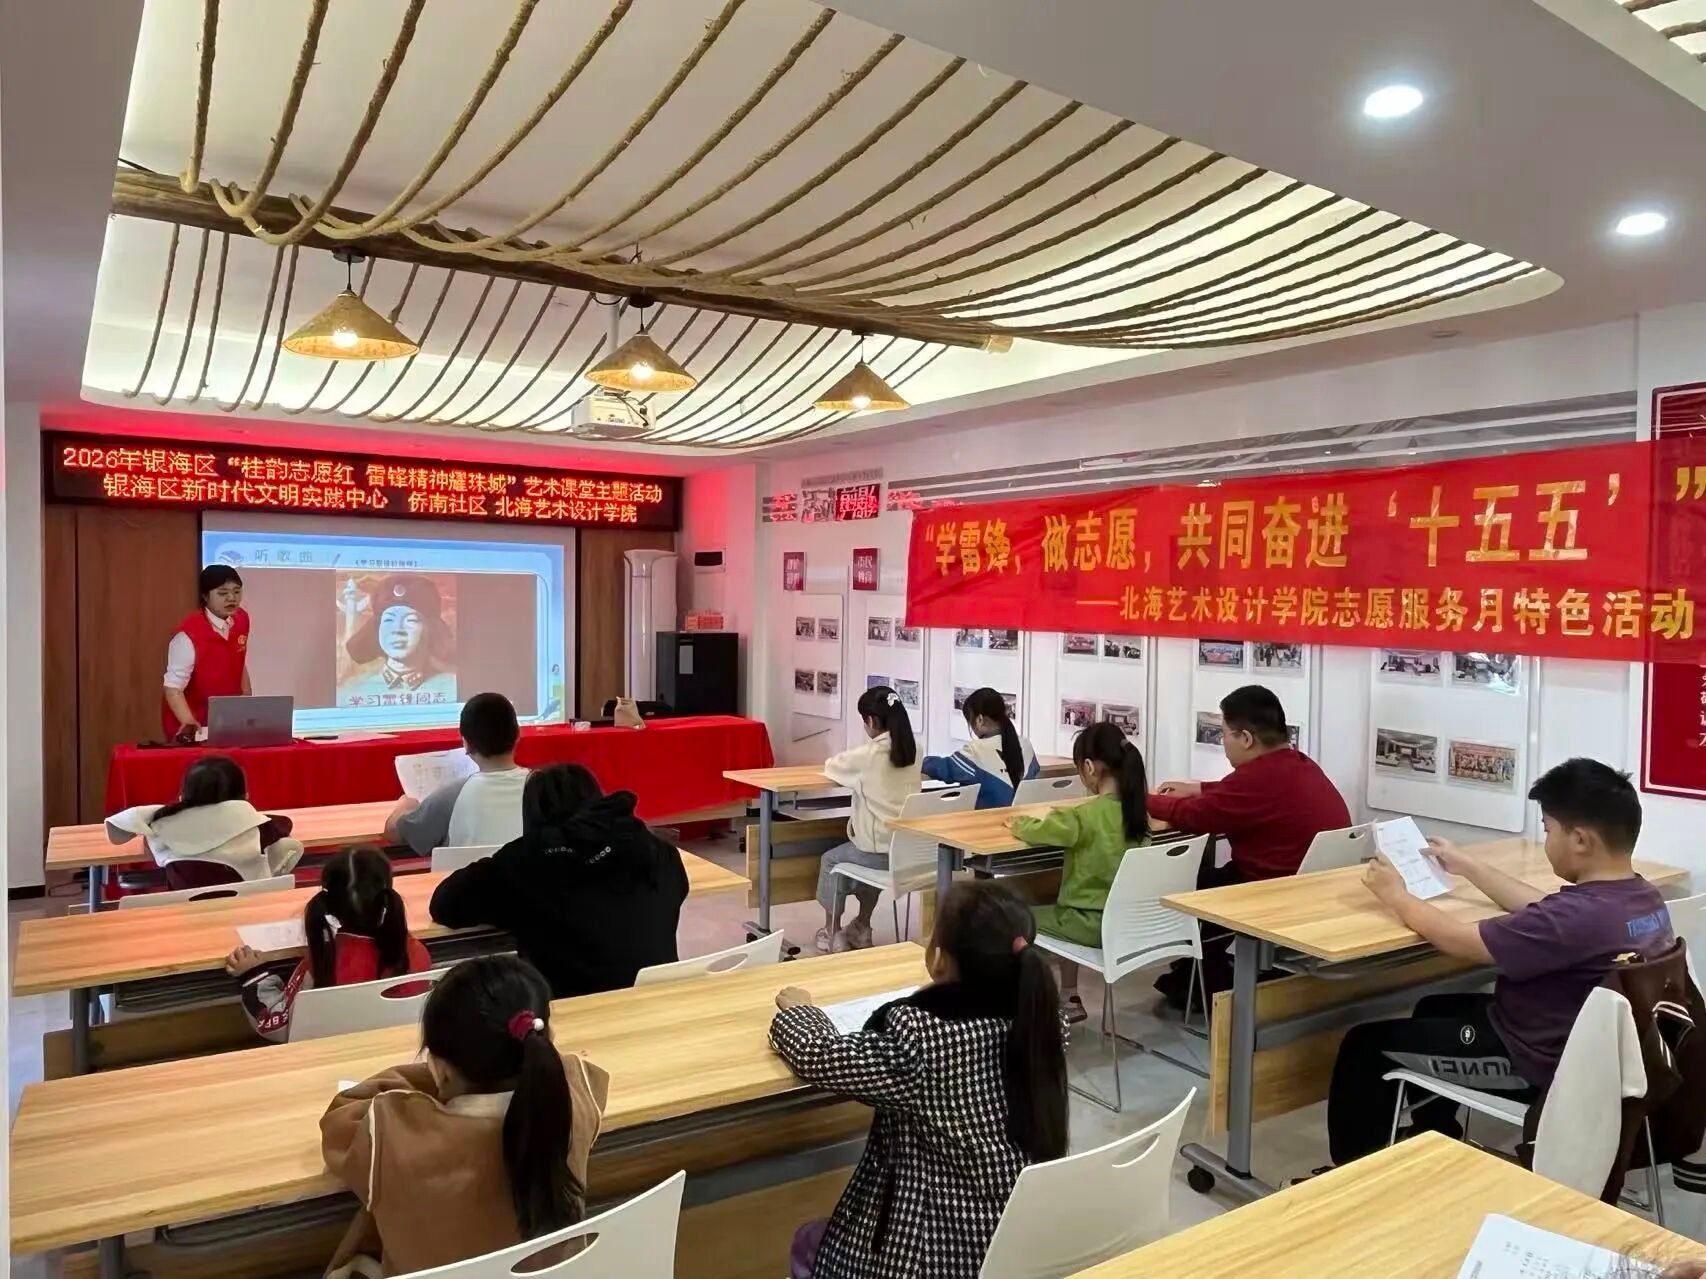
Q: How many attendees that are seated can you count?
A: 11